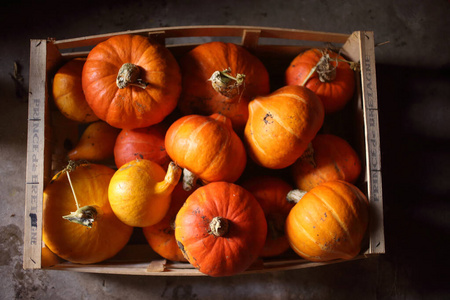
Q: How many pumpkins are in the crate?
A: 15